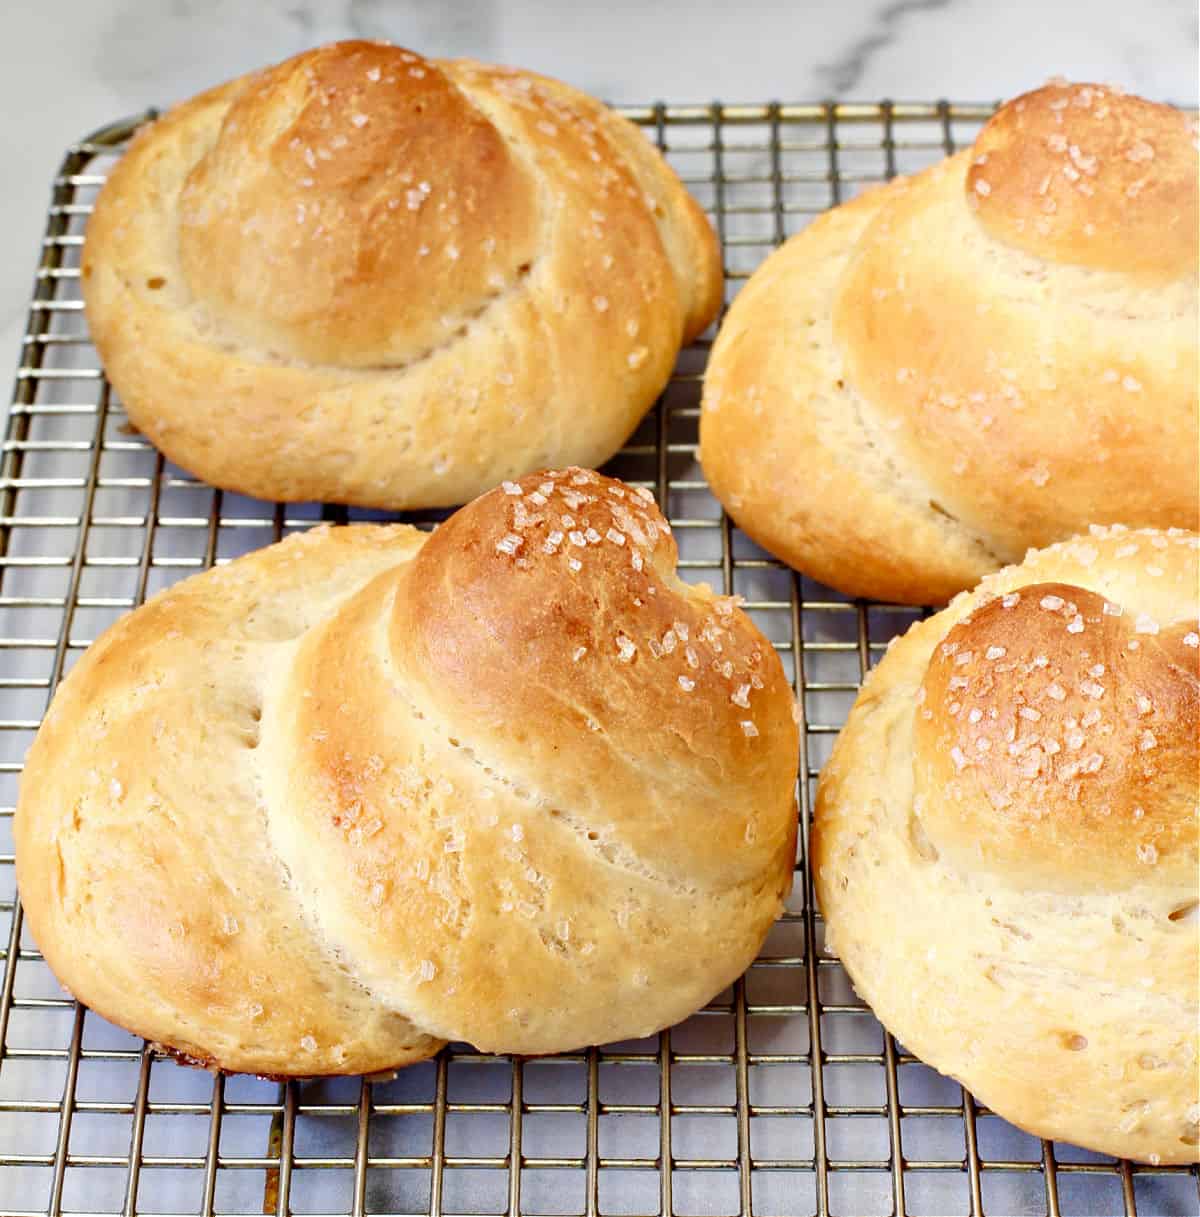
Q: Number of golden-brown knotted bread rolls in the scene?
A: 4